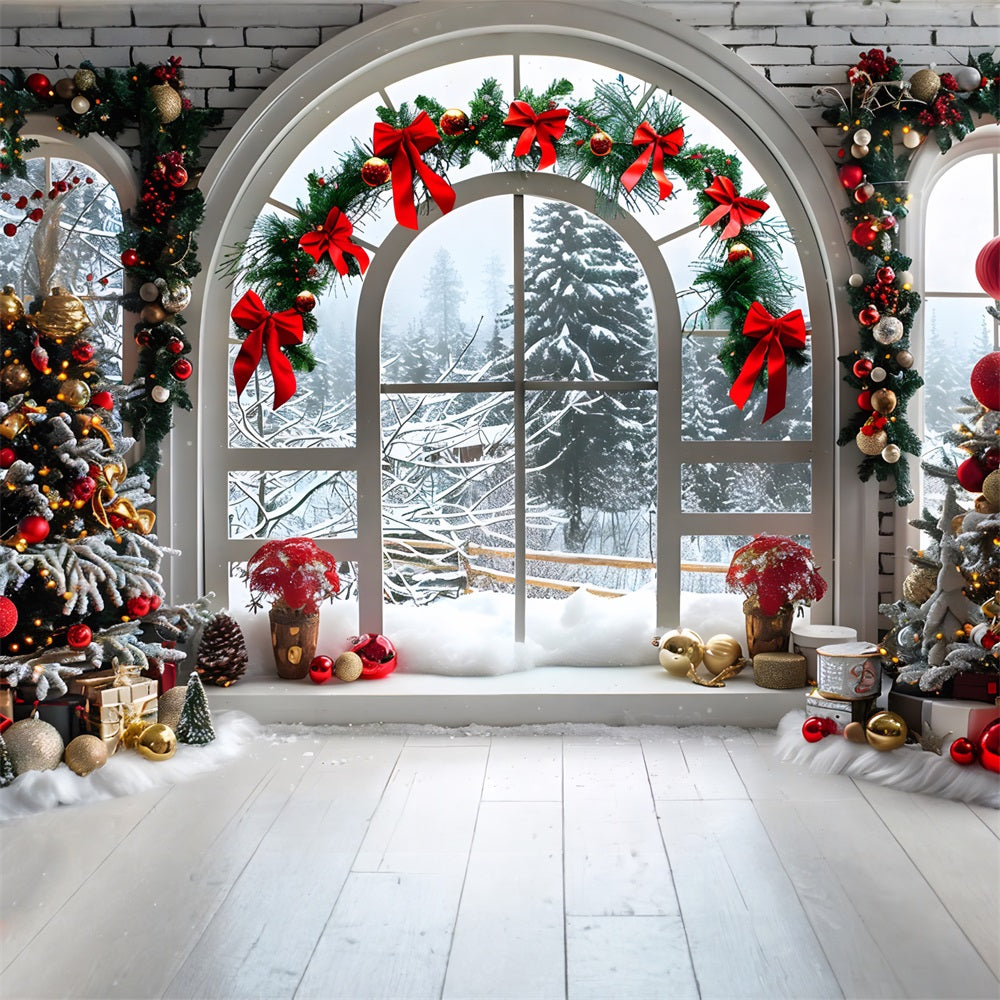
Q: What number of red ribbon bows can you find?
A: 7